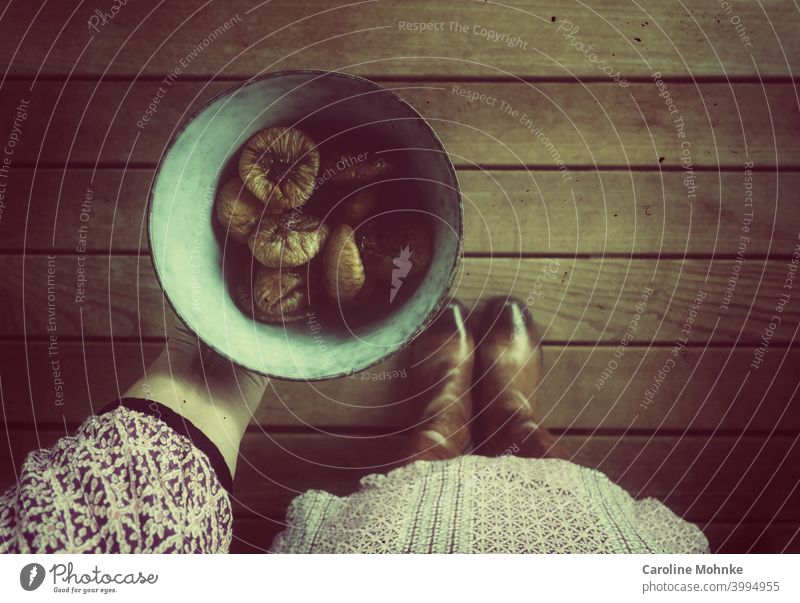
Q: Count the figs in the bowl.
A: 8